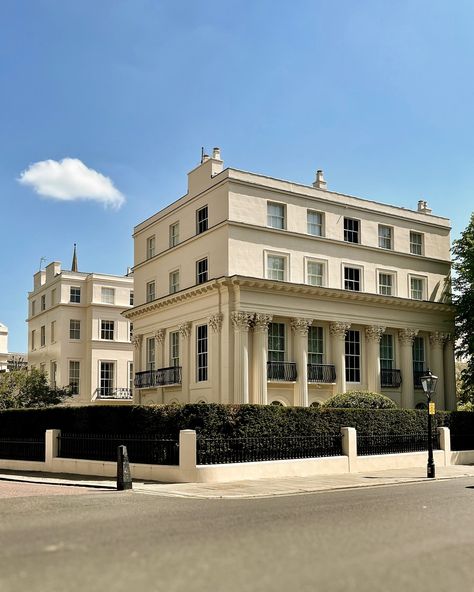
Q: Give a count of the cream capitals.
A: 12